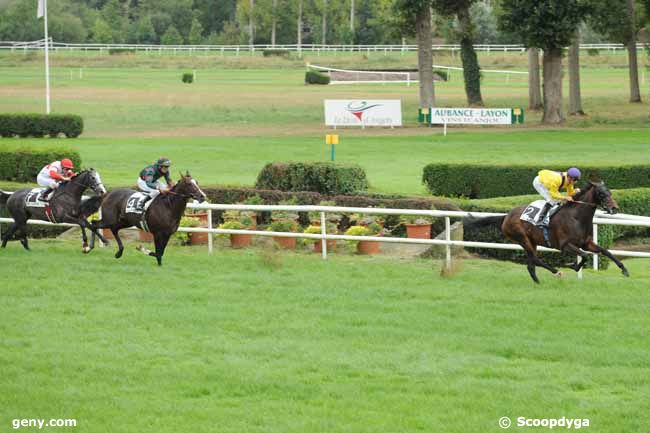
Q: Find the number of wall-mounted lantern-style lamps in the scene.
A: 0